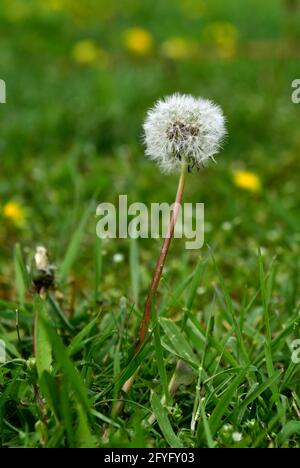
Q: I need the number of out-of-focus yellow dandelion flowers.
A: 6